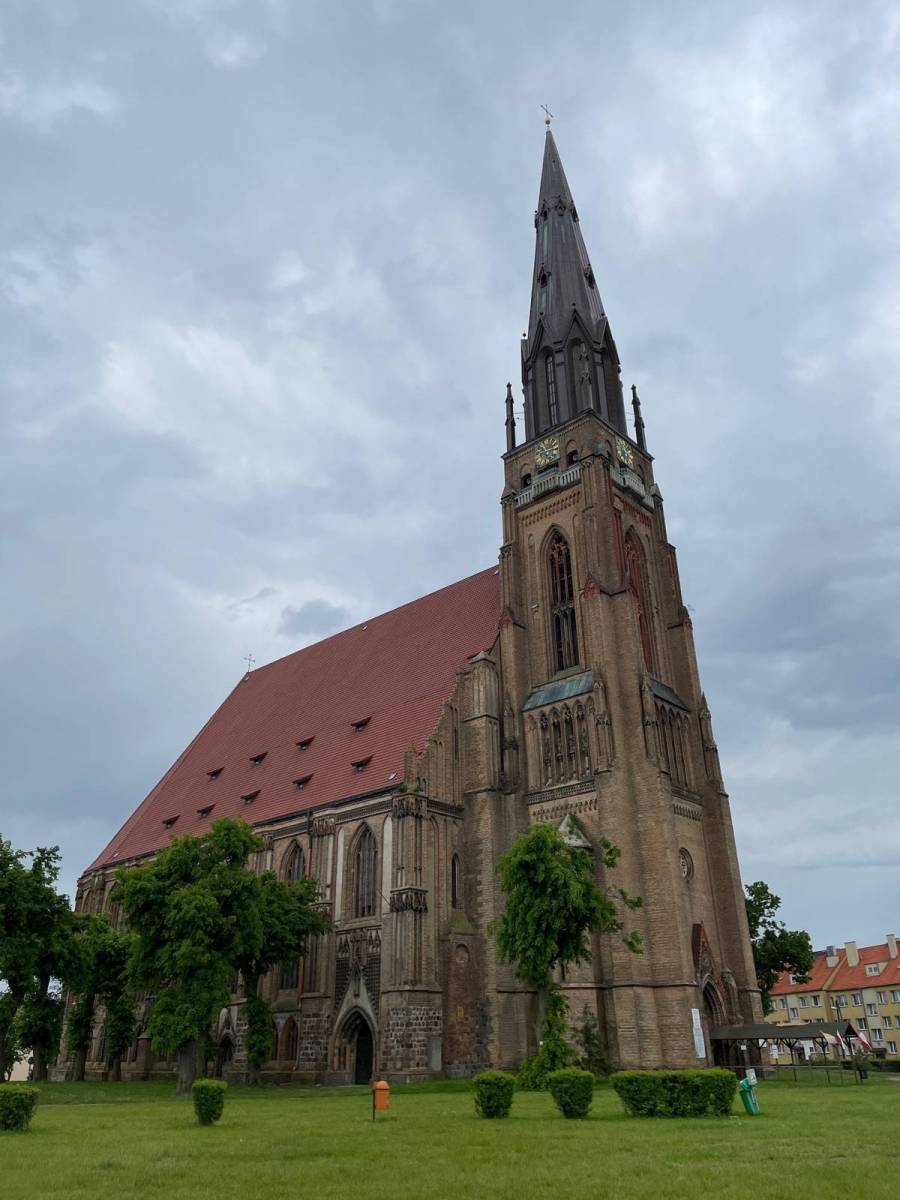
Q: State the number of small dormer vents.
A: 9